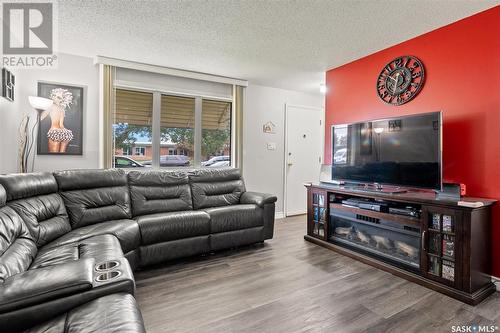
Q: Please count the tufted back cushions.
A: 5